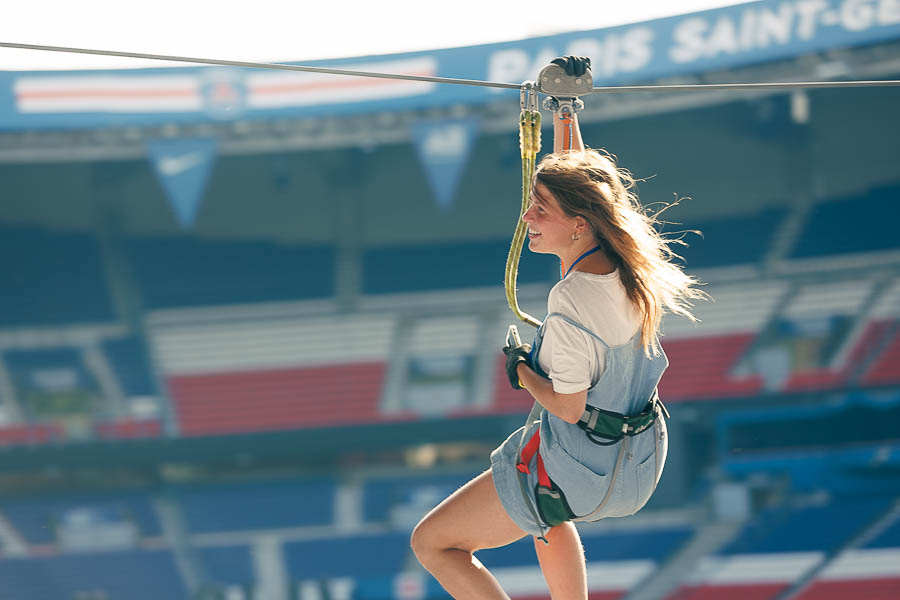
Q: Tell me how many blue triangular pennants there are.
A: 2